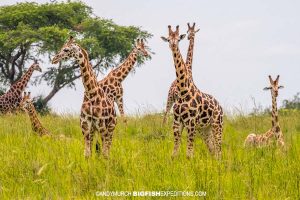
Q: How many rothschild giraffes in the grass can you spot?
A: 7